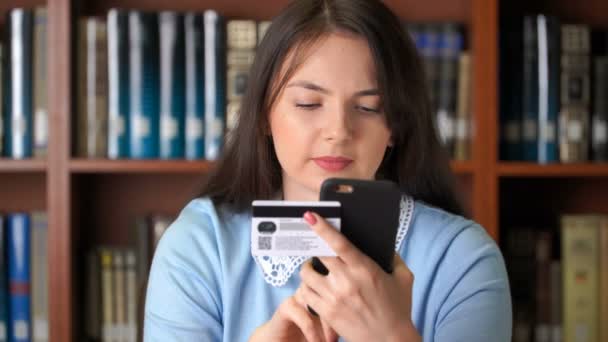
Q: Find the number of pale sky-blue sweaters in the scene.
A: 1